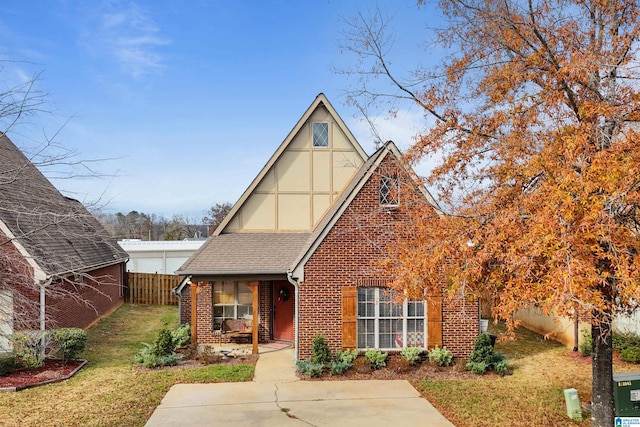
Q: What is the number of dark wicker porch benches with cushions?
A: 1